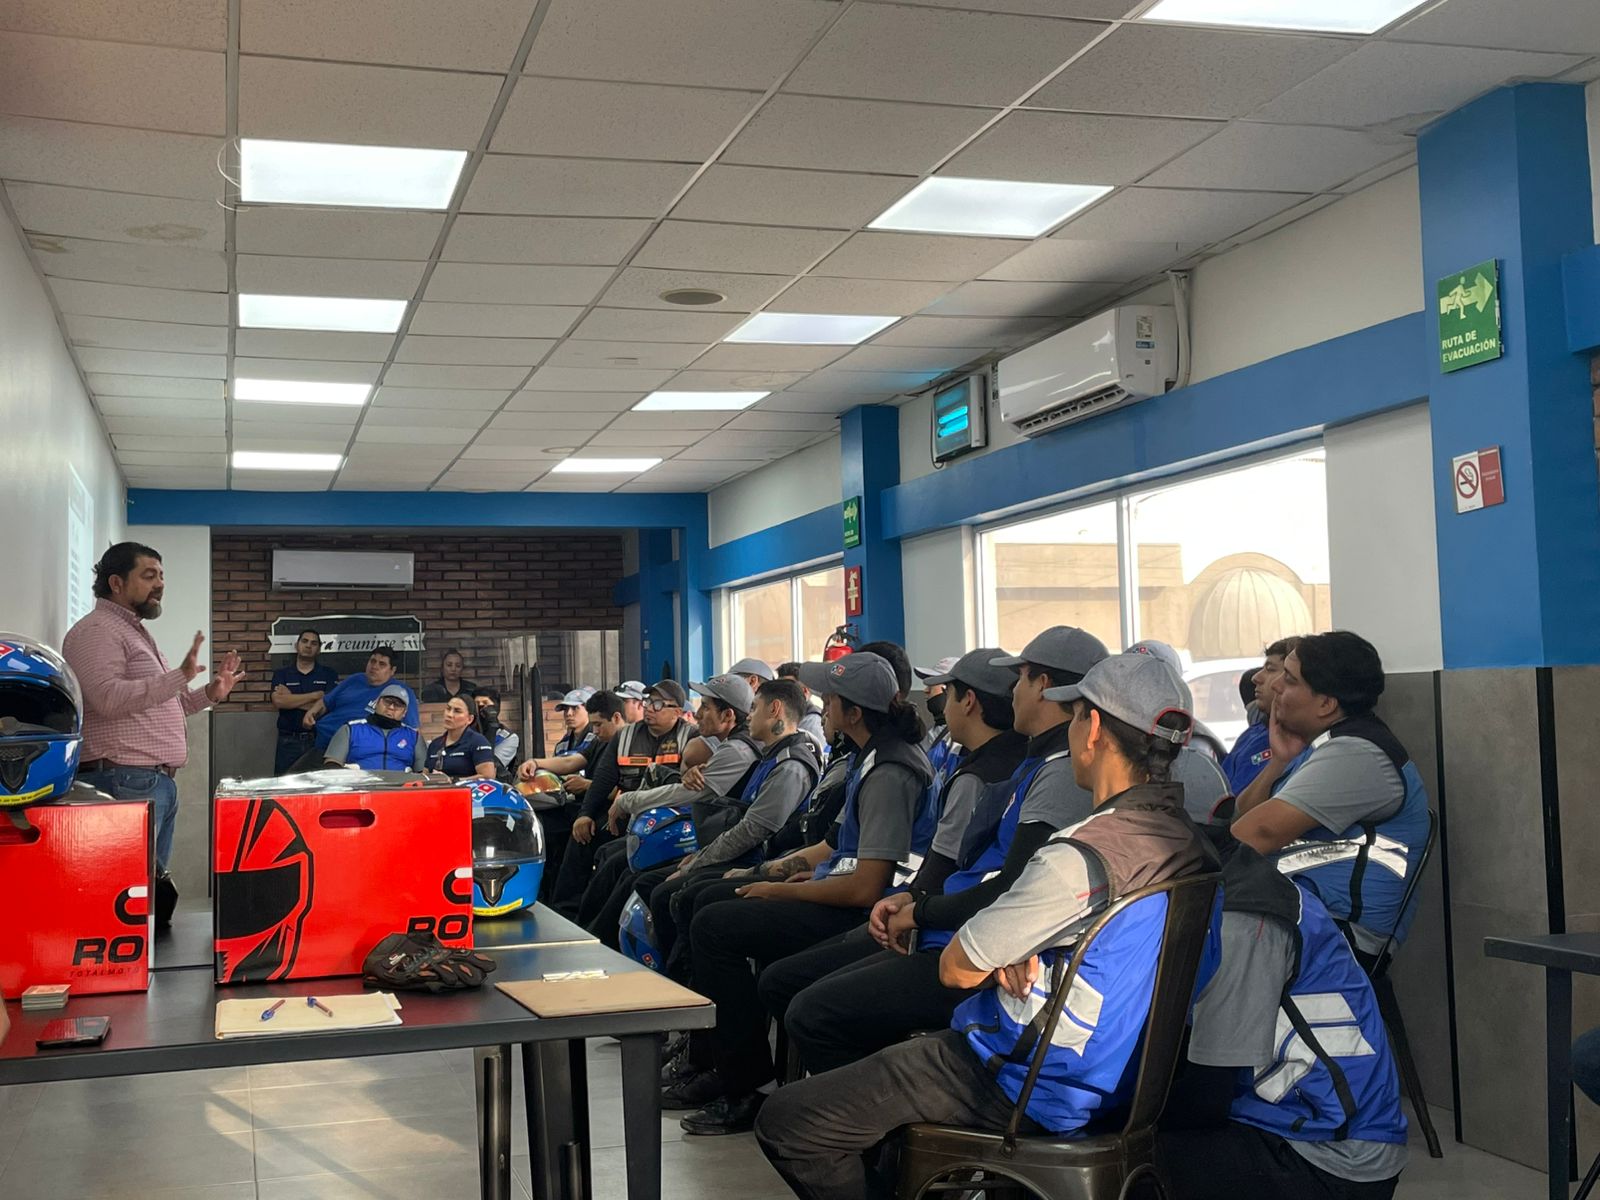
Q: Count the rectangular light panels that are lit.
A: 9